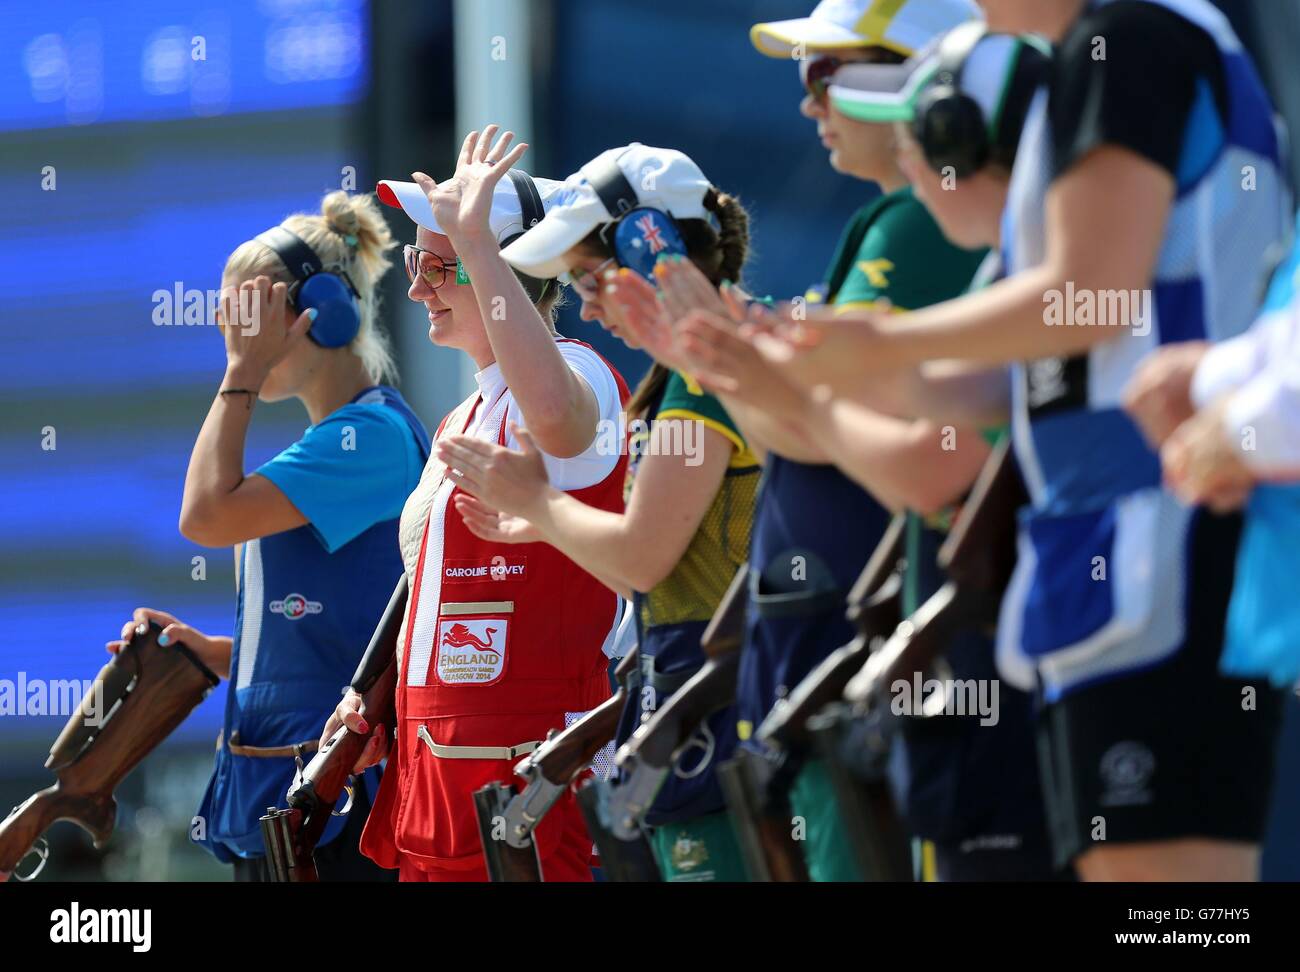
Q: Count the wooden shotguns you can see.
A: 6